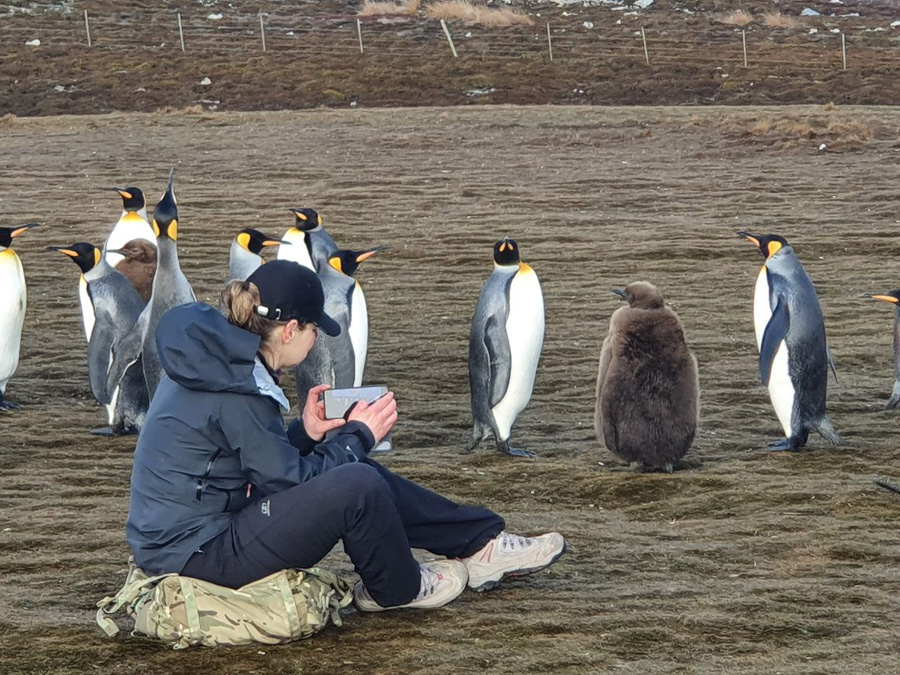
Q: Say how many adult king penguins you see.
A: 10